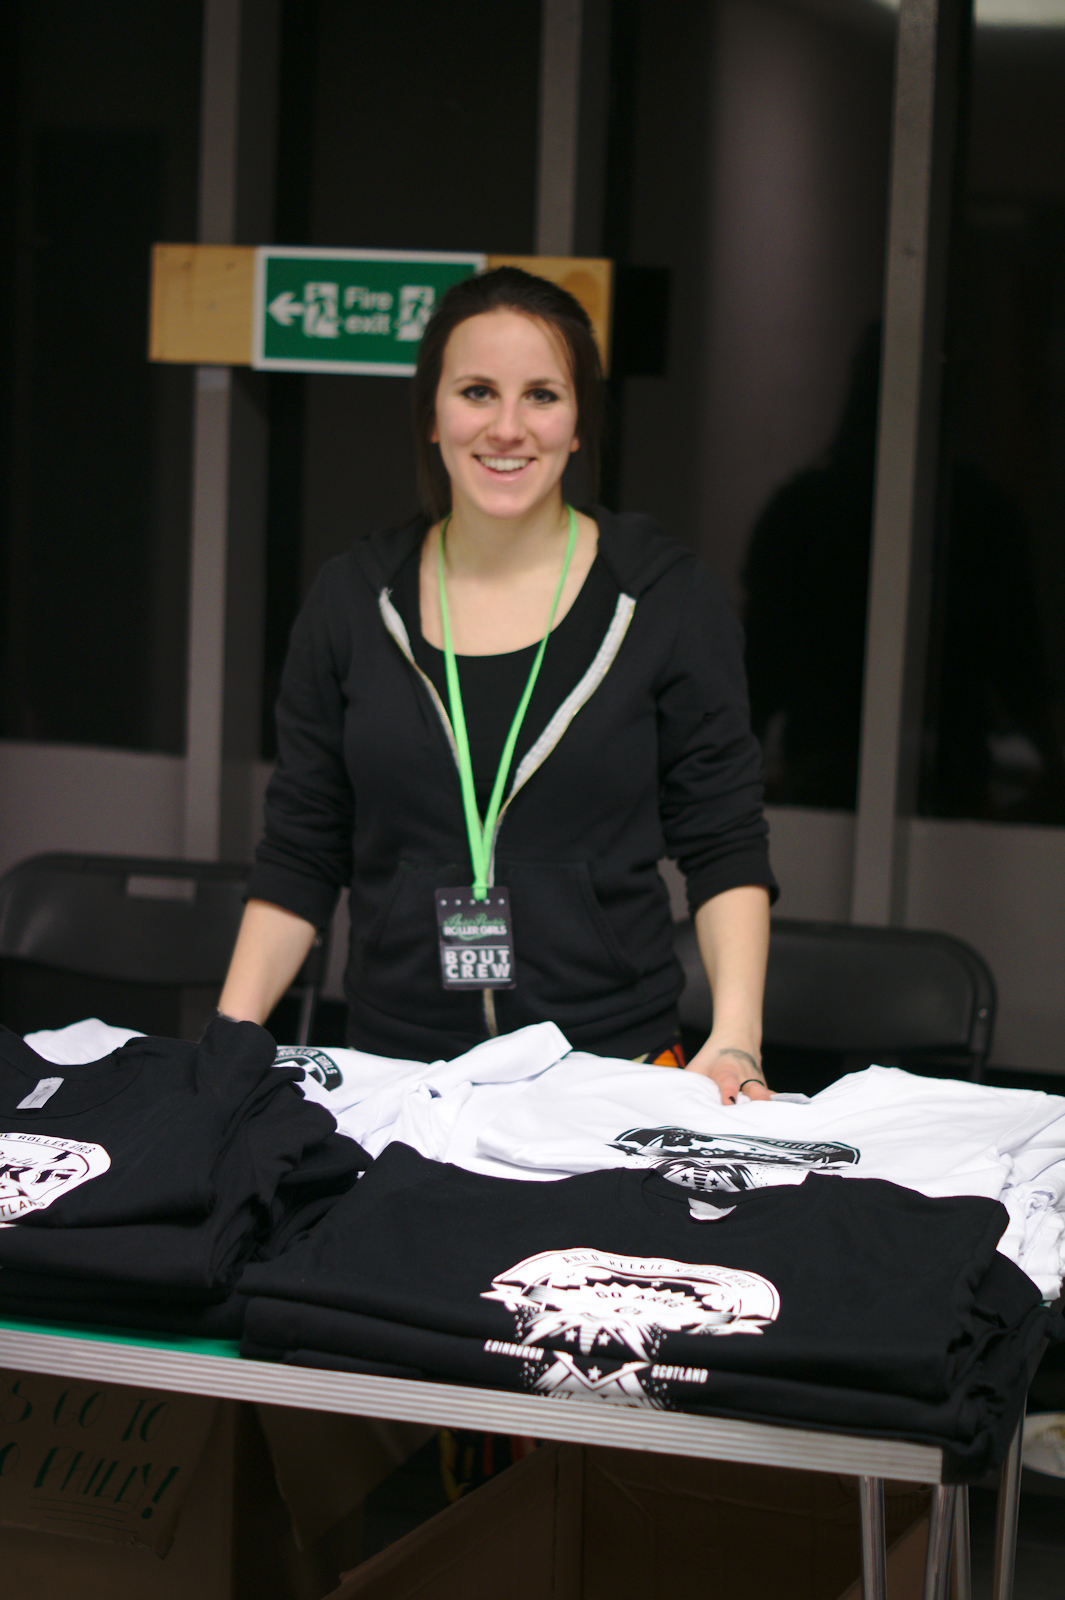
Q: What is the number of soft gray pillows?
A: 0